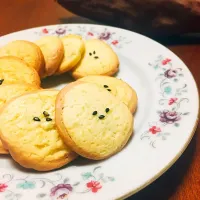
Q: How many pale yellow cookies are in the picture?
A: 9